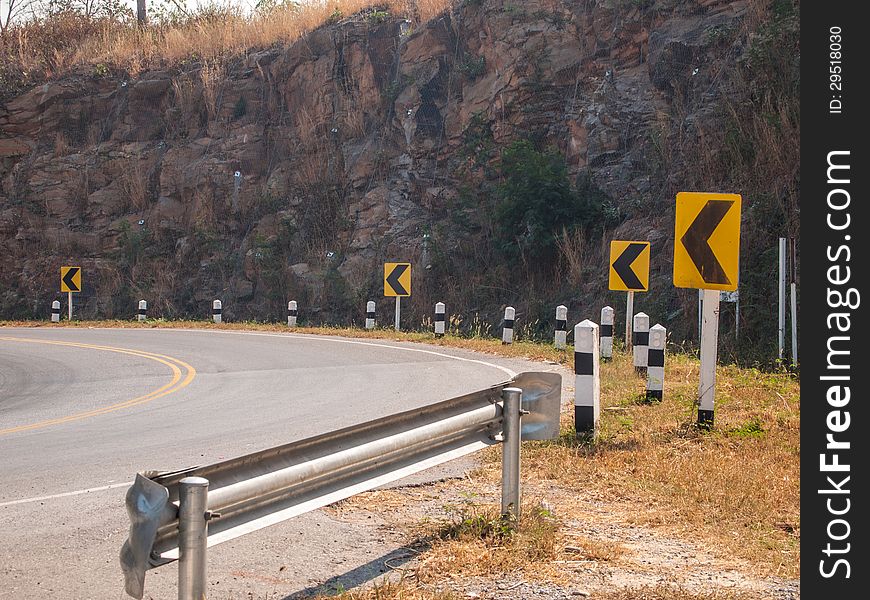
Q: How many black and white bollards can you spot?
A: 12